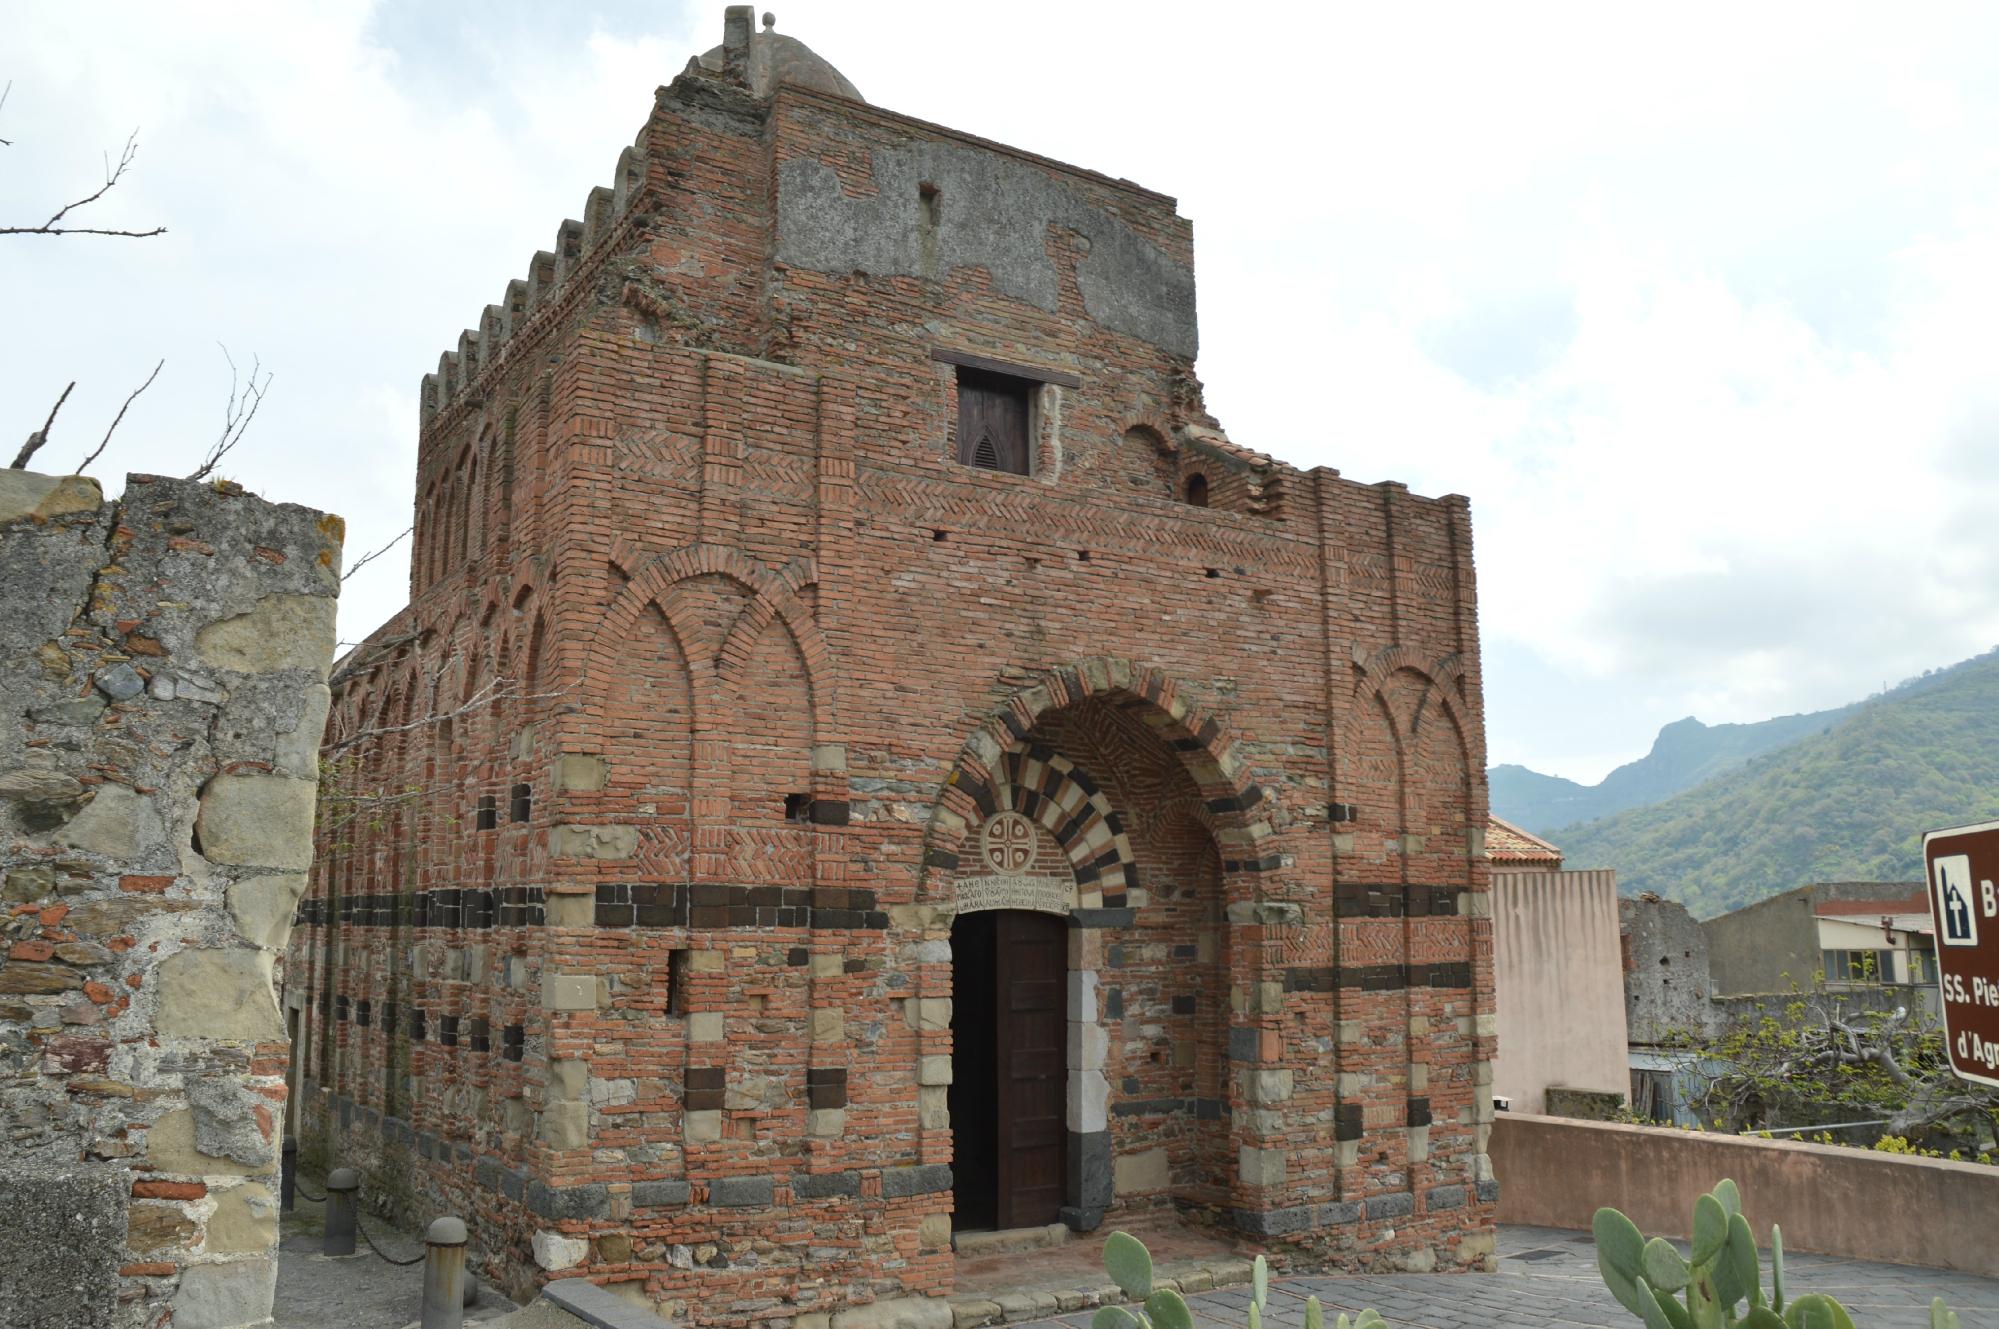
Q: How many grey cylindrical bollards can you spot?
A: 3